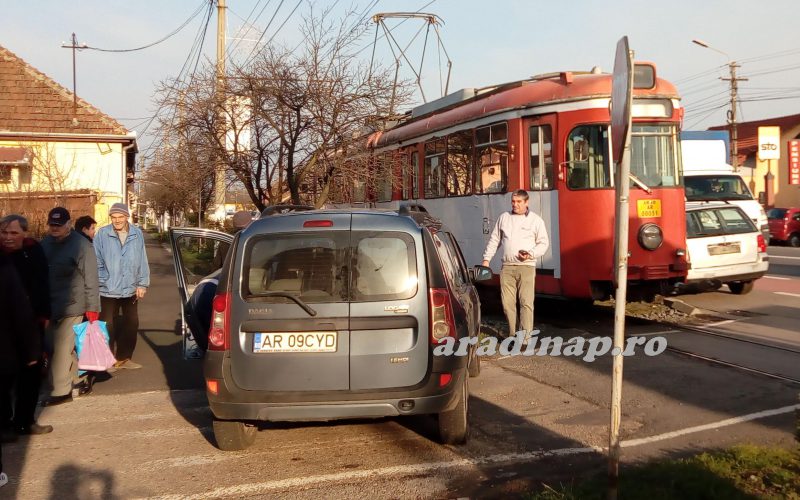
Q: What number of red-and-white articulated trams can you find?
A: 1